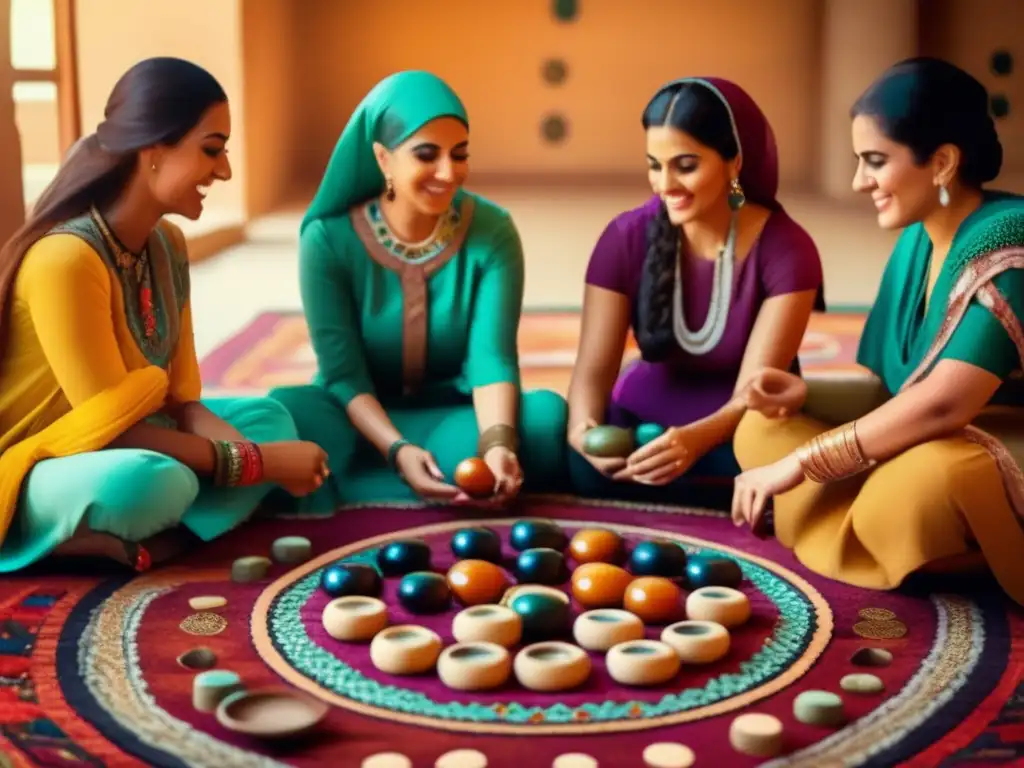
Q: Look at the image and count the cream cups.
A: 9